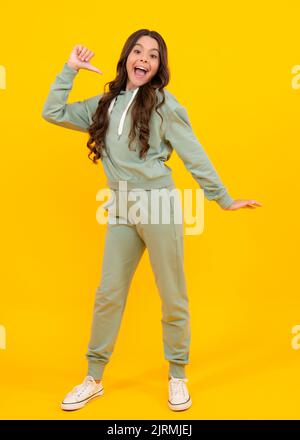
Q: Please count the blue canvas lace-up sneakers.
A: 0